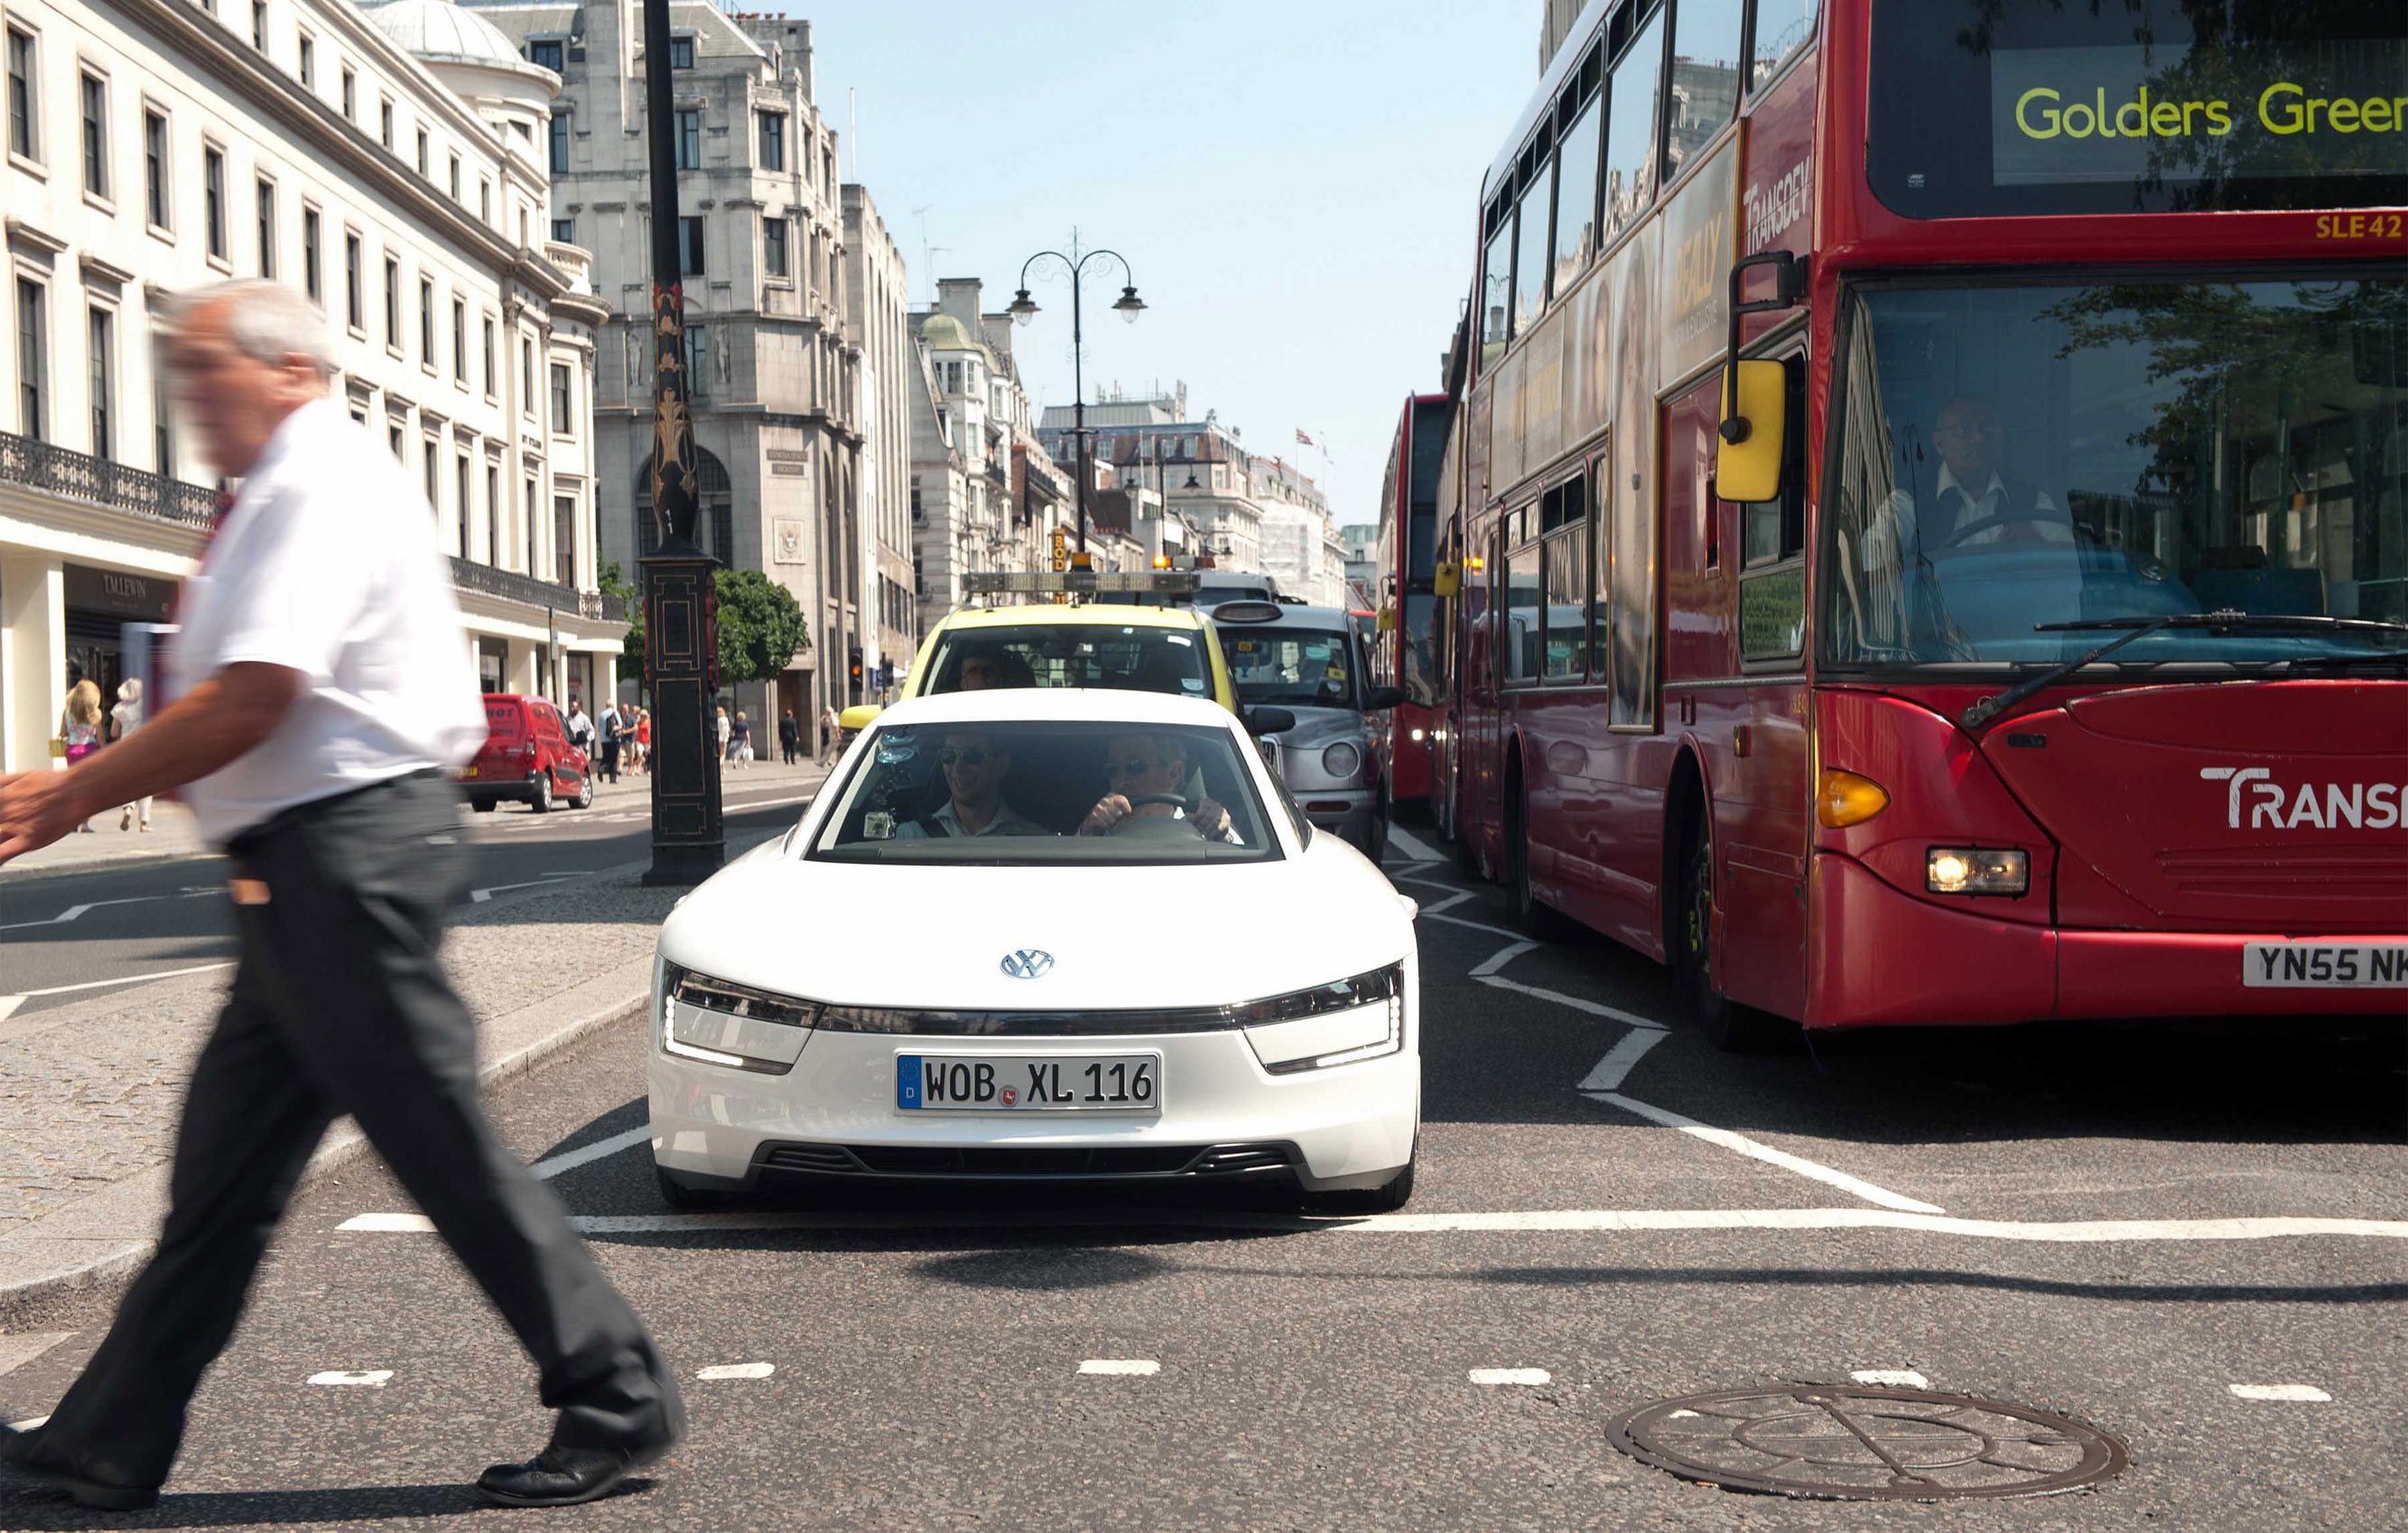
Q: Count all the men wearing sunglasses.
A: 2